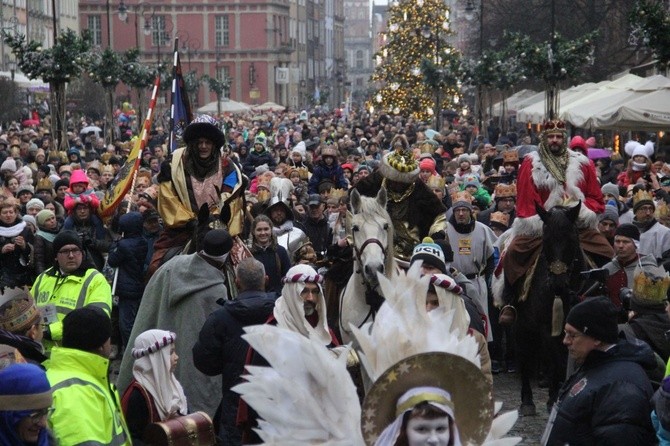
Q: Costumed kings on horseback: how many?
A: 3